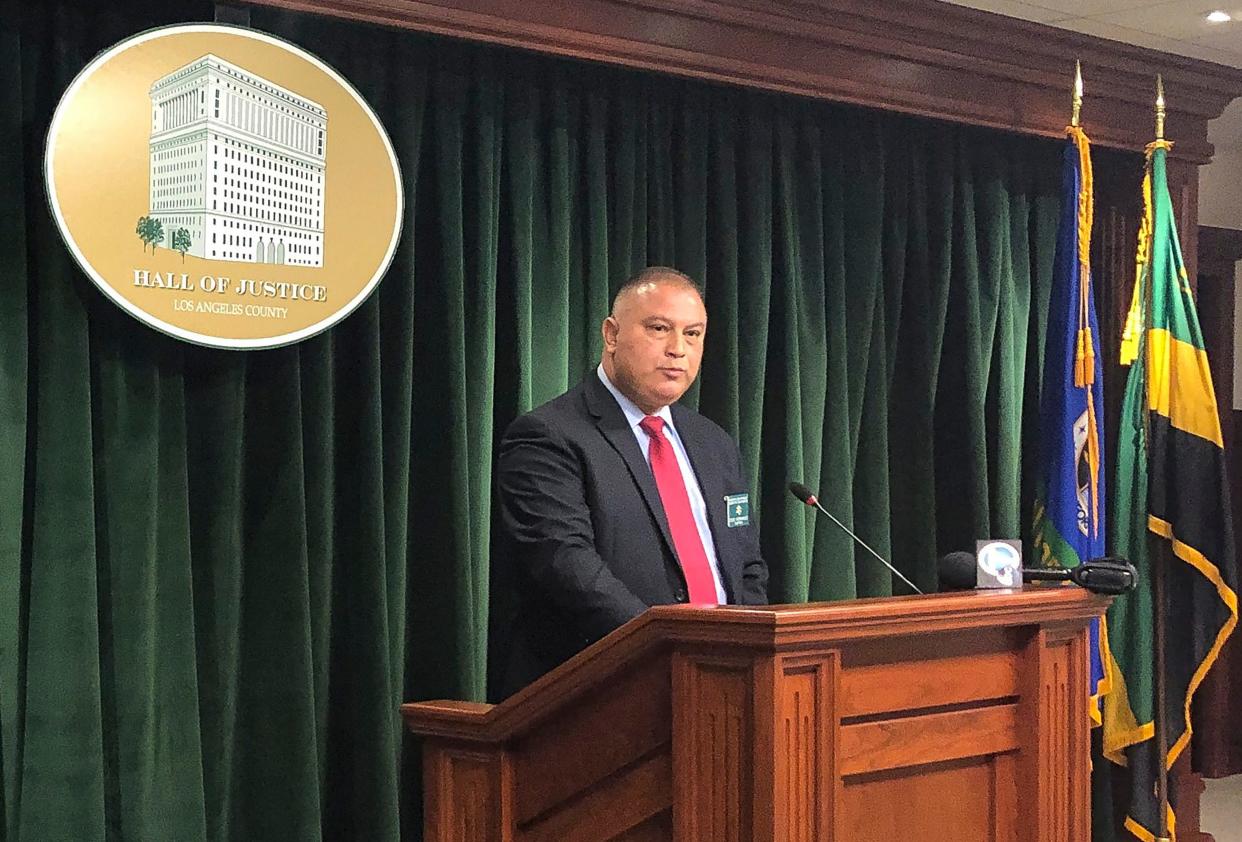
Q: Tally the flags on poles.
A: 2